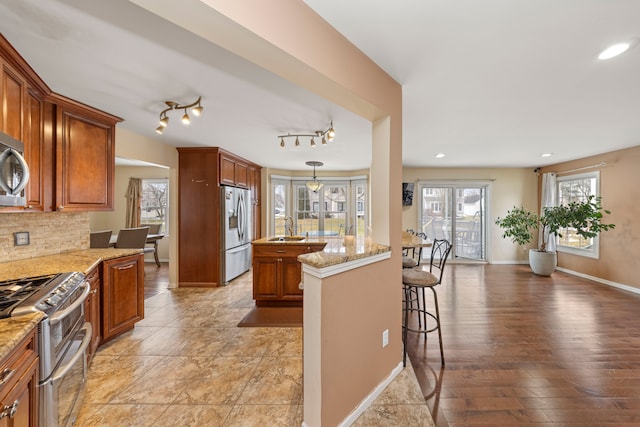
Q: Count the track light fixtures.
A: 2